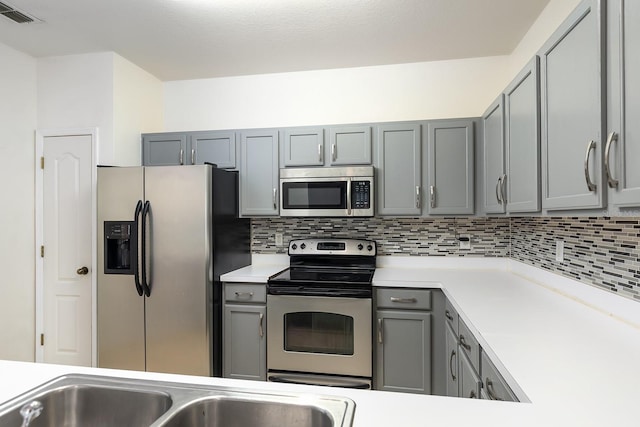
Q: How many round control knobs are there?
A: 4